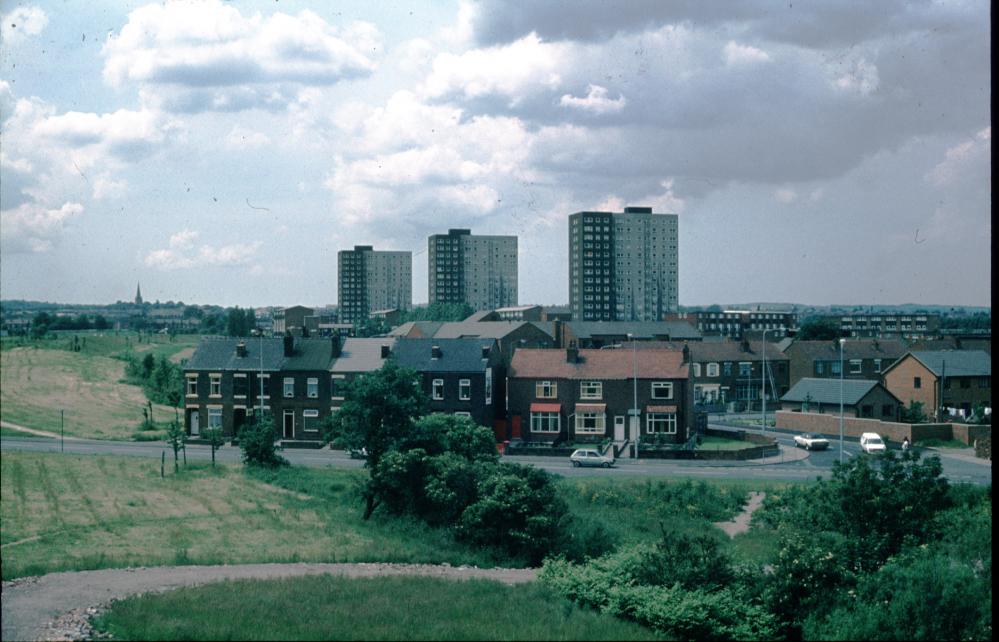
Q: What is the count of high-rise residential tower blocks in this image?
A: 3